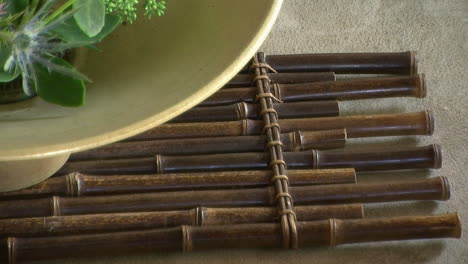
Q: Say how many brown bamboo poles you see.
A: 11